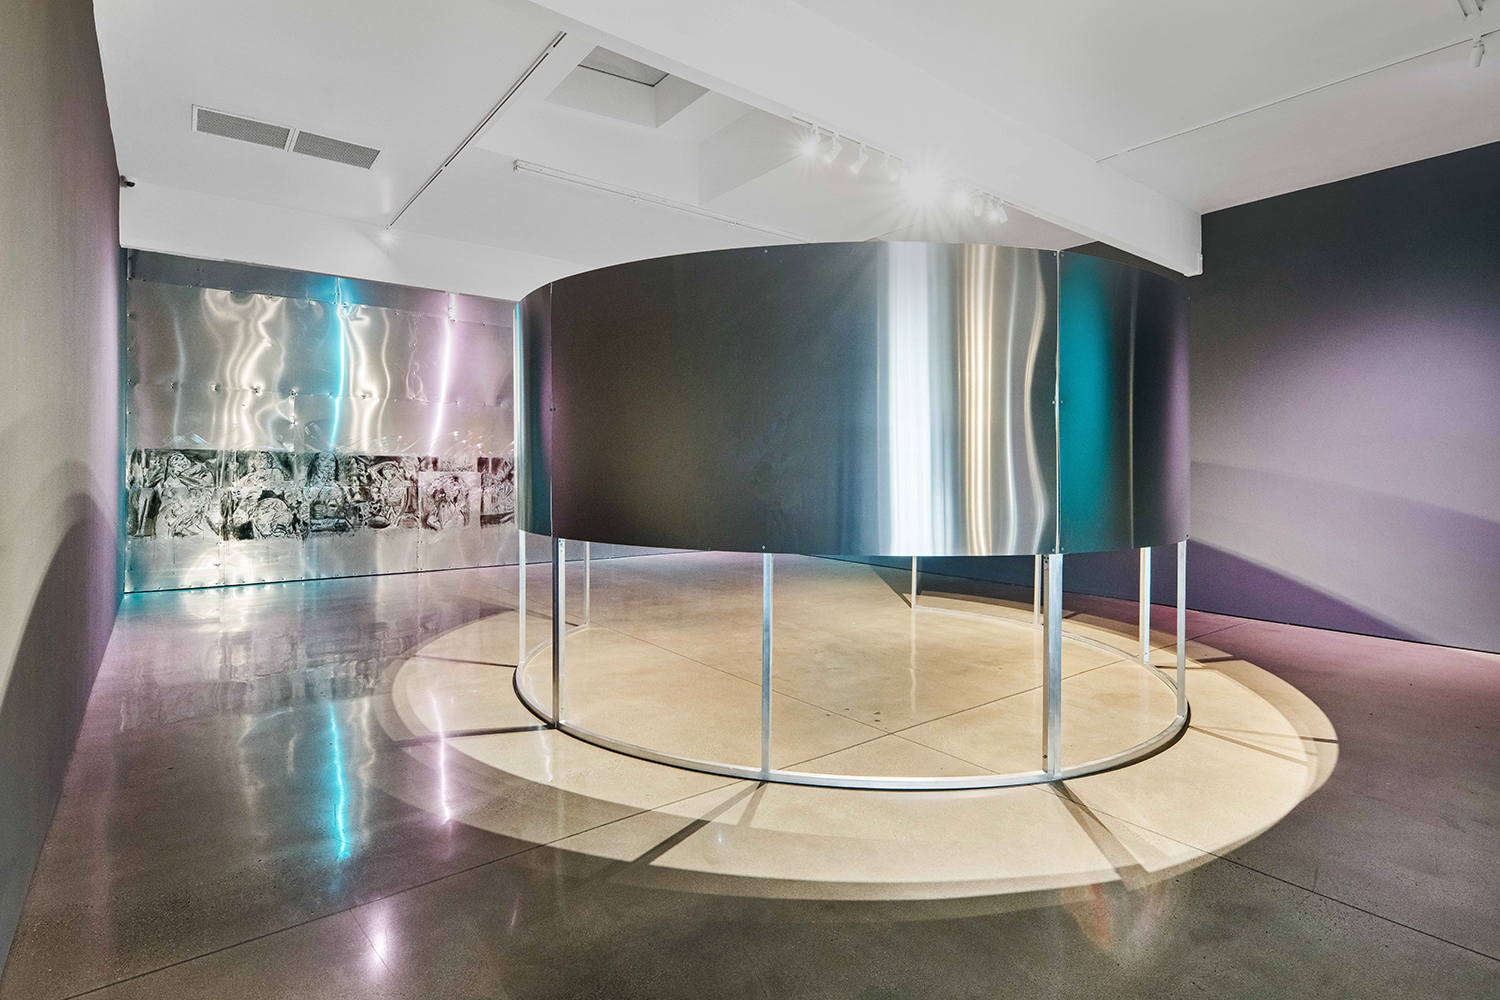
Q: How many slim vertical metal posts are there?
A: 9